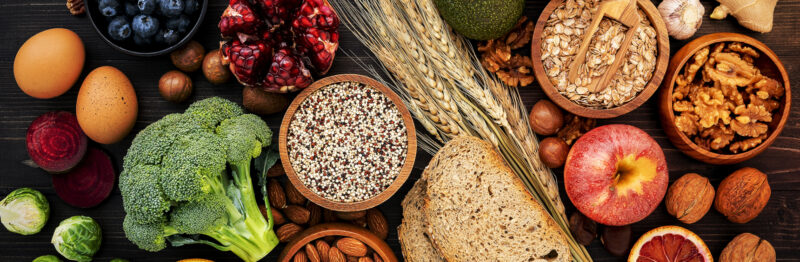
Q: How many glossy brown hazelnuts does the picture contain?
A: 5